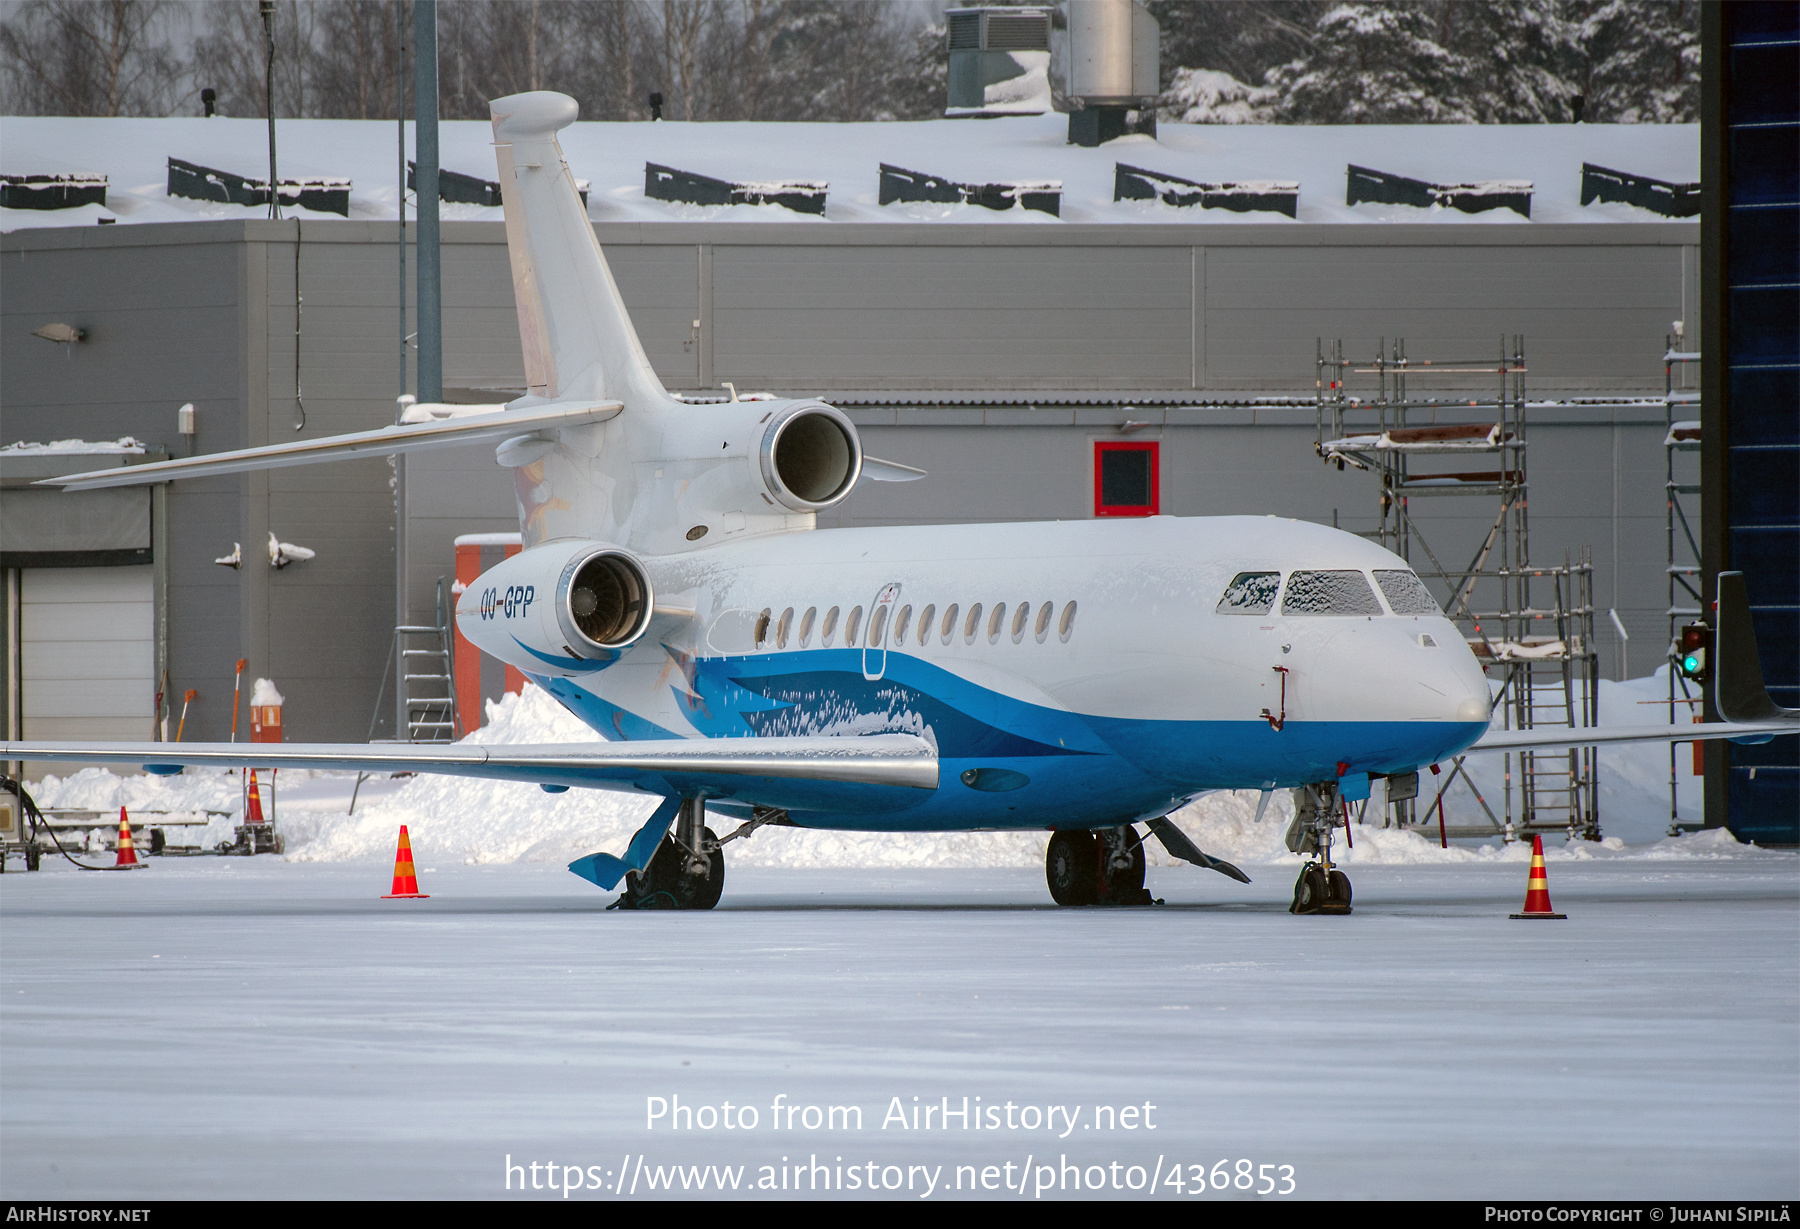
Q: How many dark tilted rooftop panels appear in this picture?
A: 8